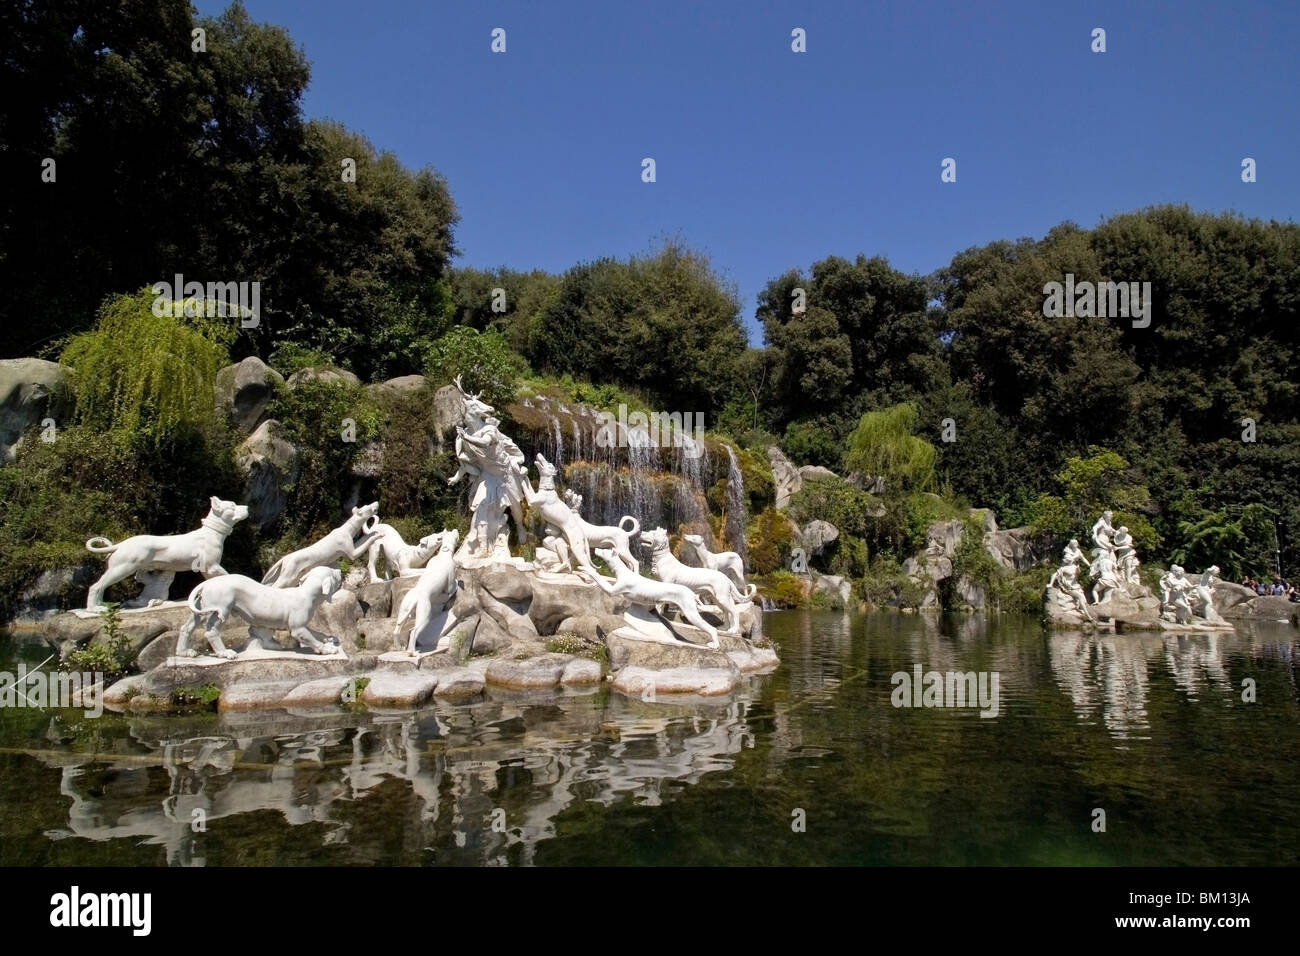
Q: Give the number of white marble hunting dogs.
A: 10